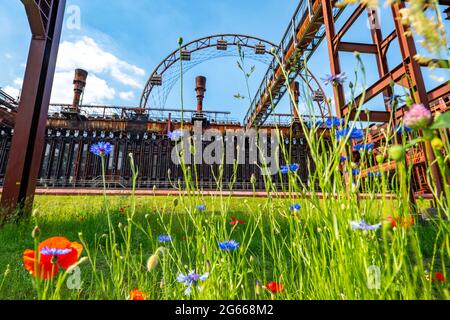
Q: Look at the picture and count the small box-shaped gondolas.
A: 5